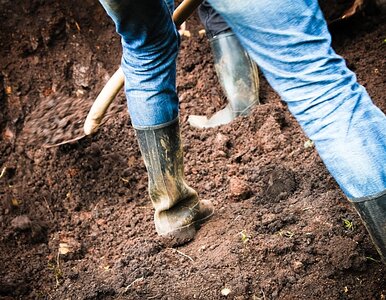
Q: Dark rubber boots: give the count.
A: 3